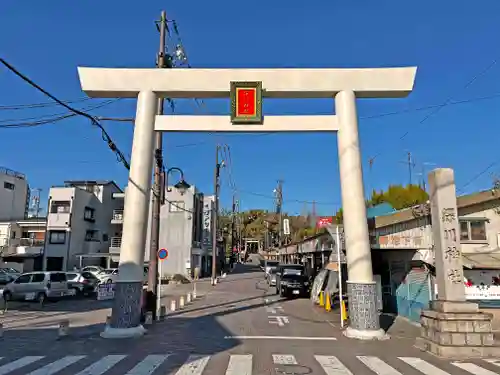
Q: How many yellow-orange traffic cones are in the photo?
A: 3